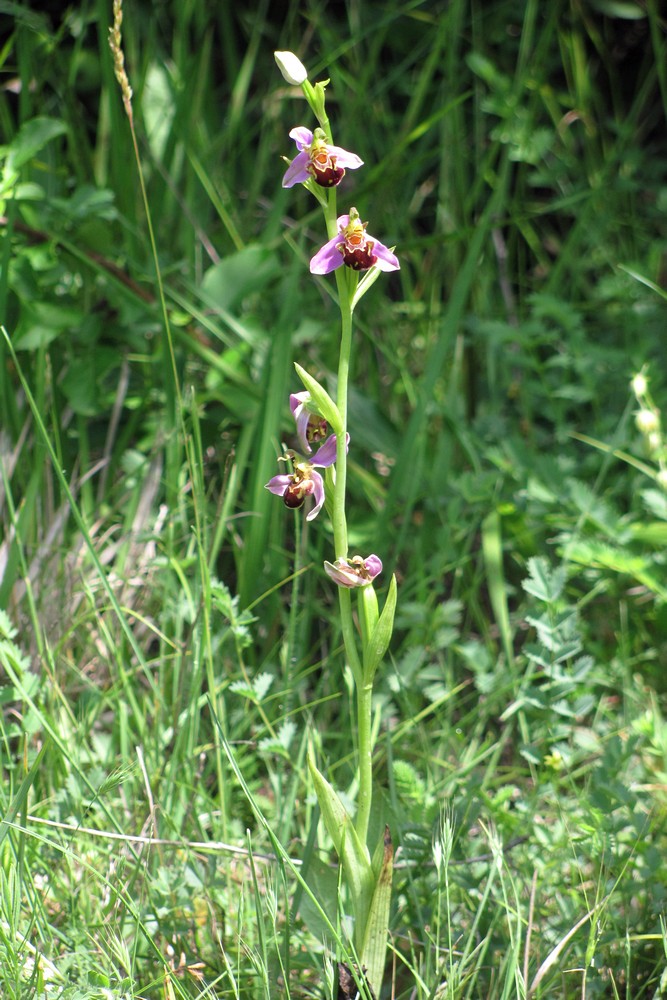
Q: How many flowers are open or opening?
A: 5